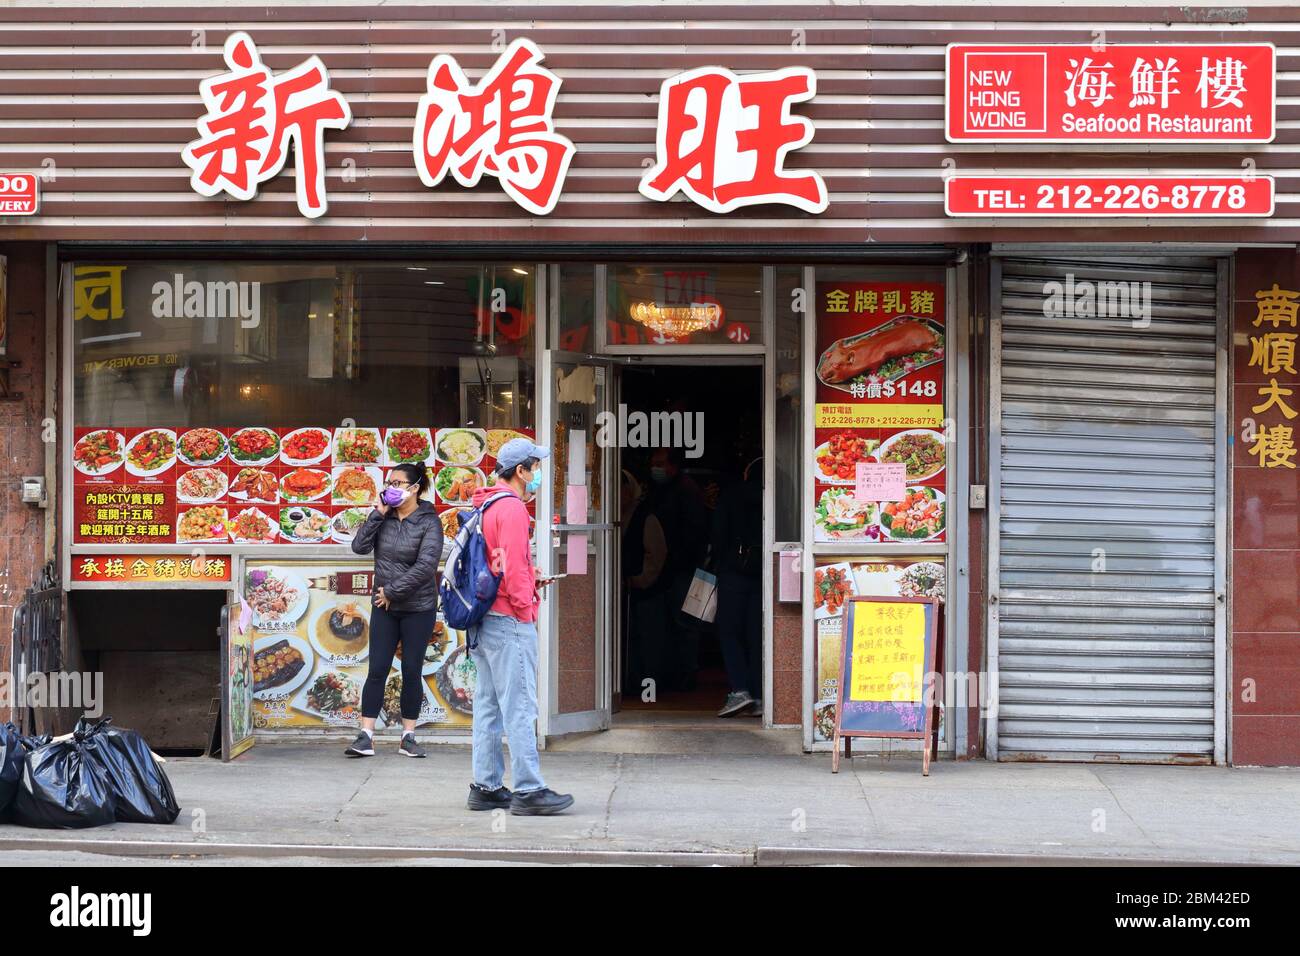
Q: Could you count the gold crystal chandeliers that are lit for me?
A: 1